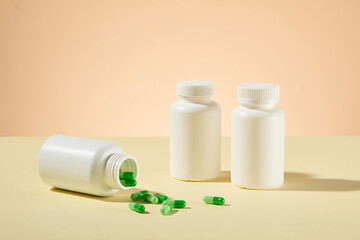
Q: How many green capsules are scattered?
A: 7